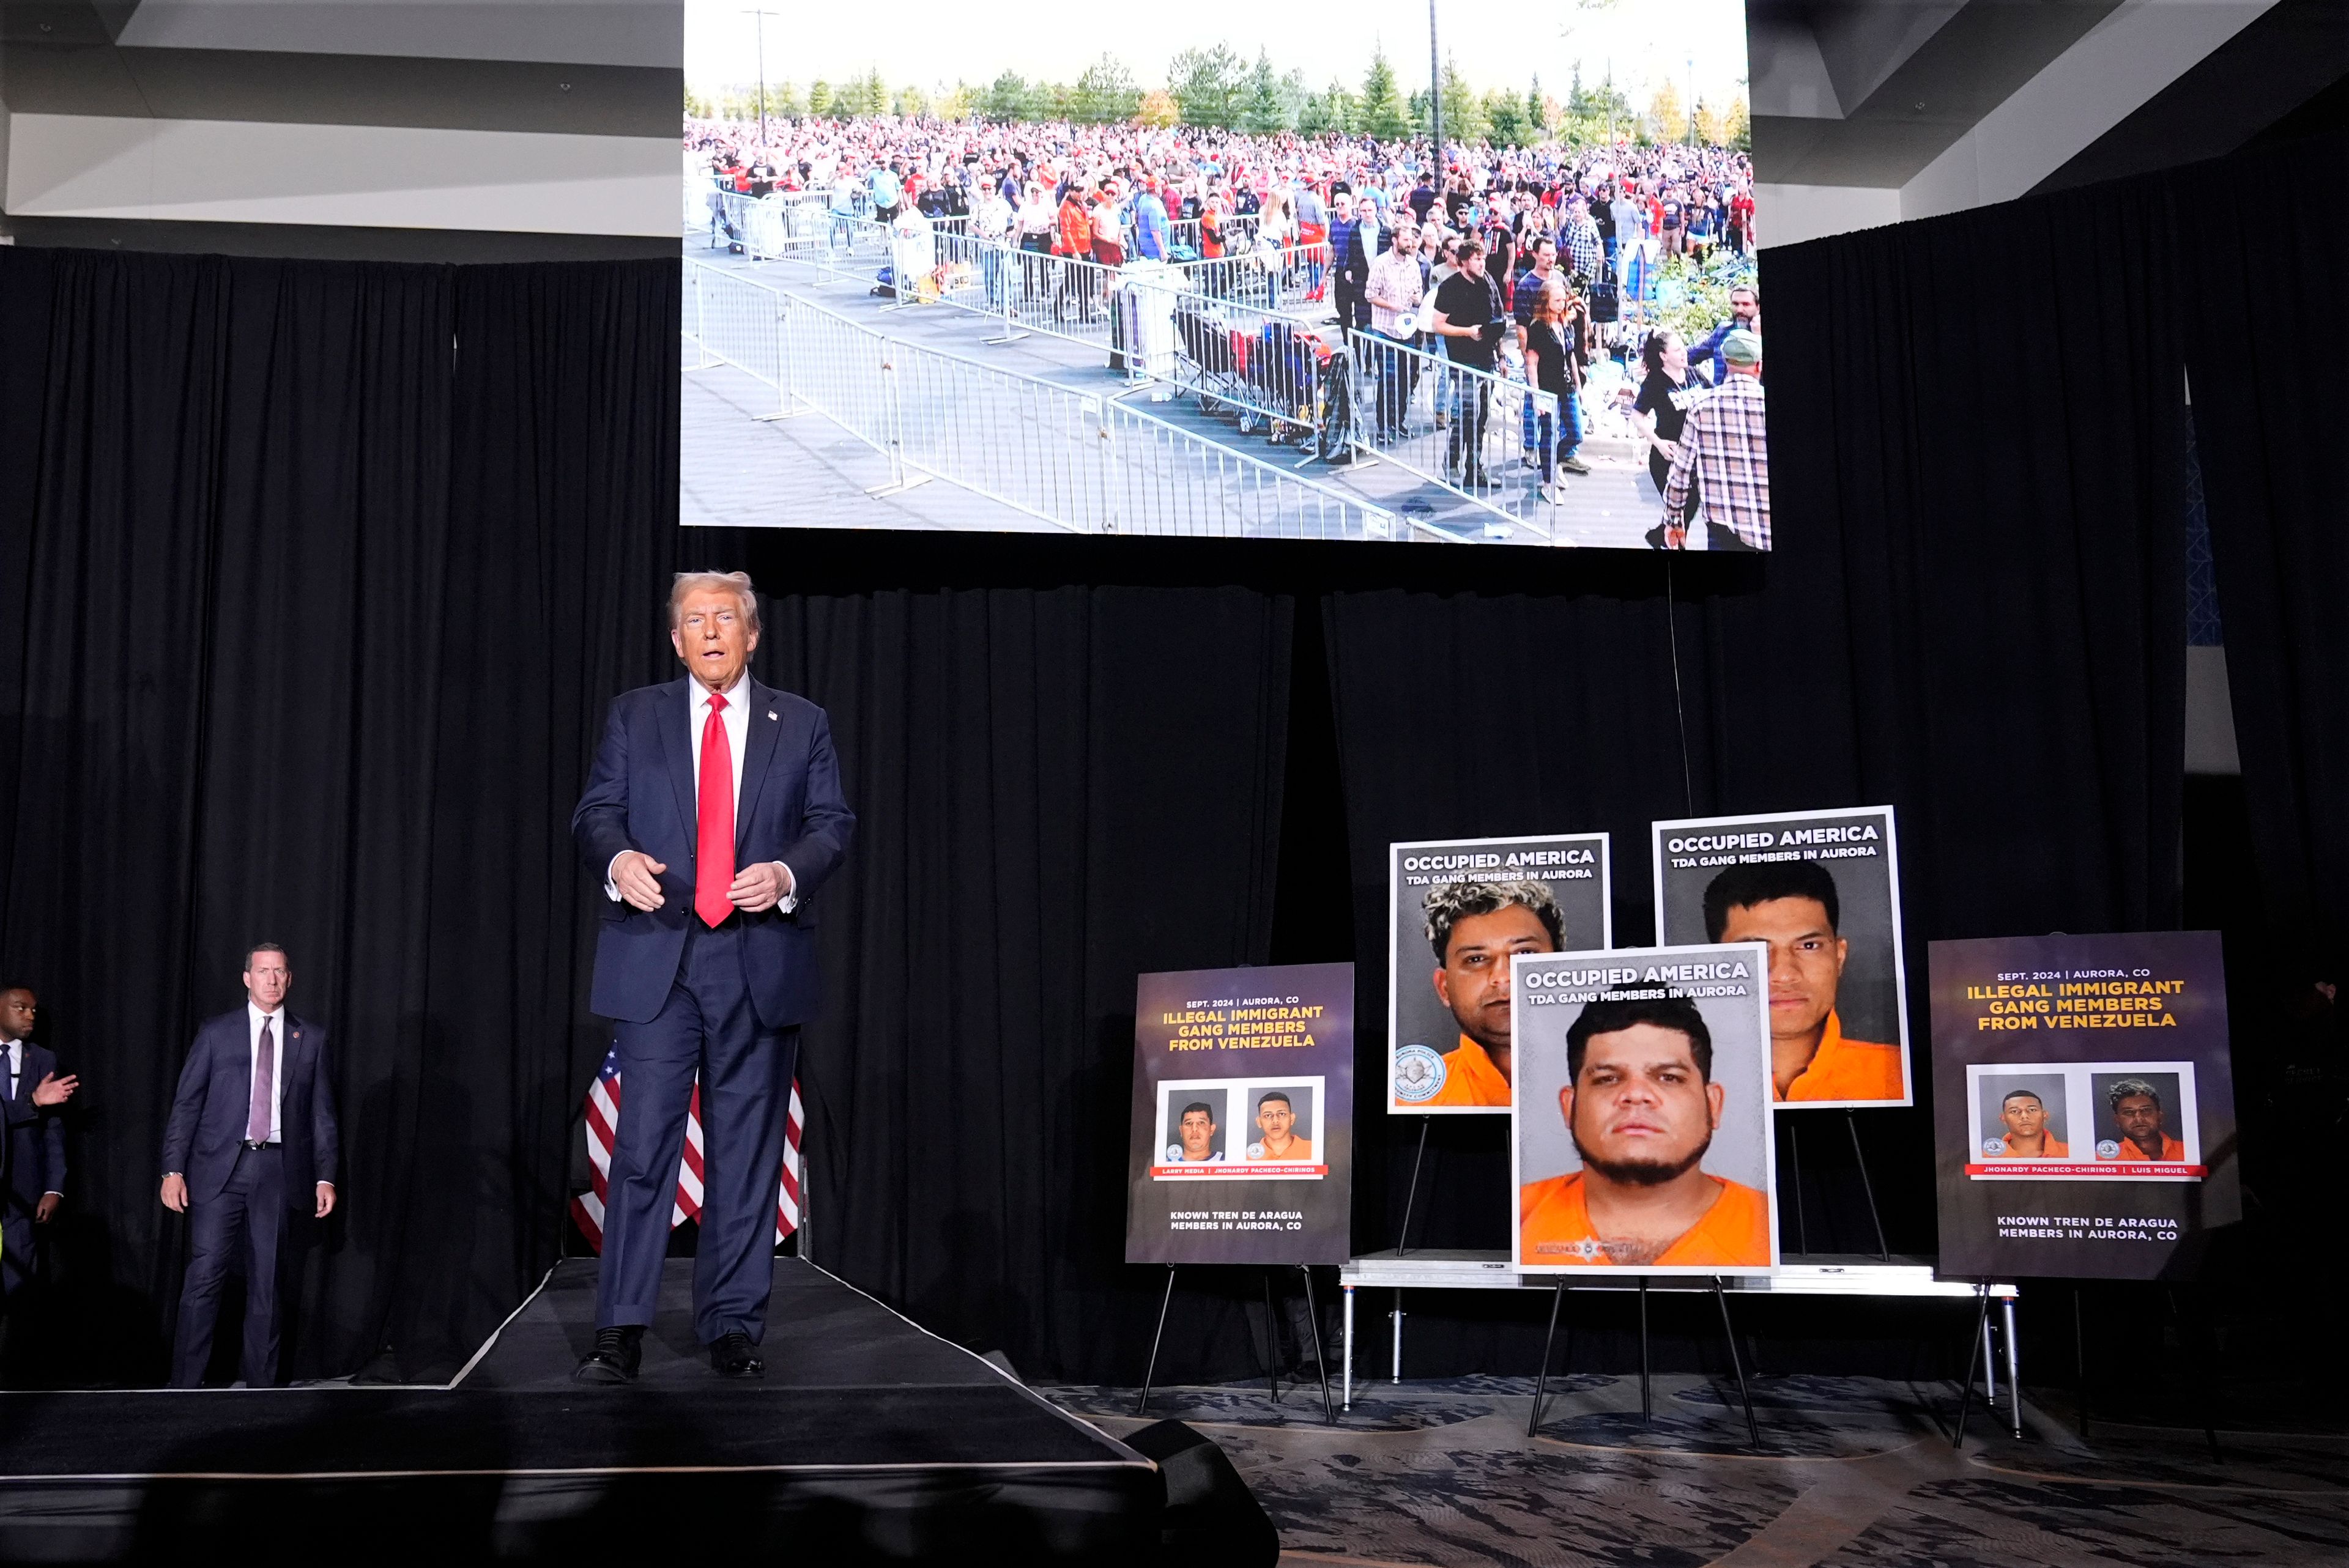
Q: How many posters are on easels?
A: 5